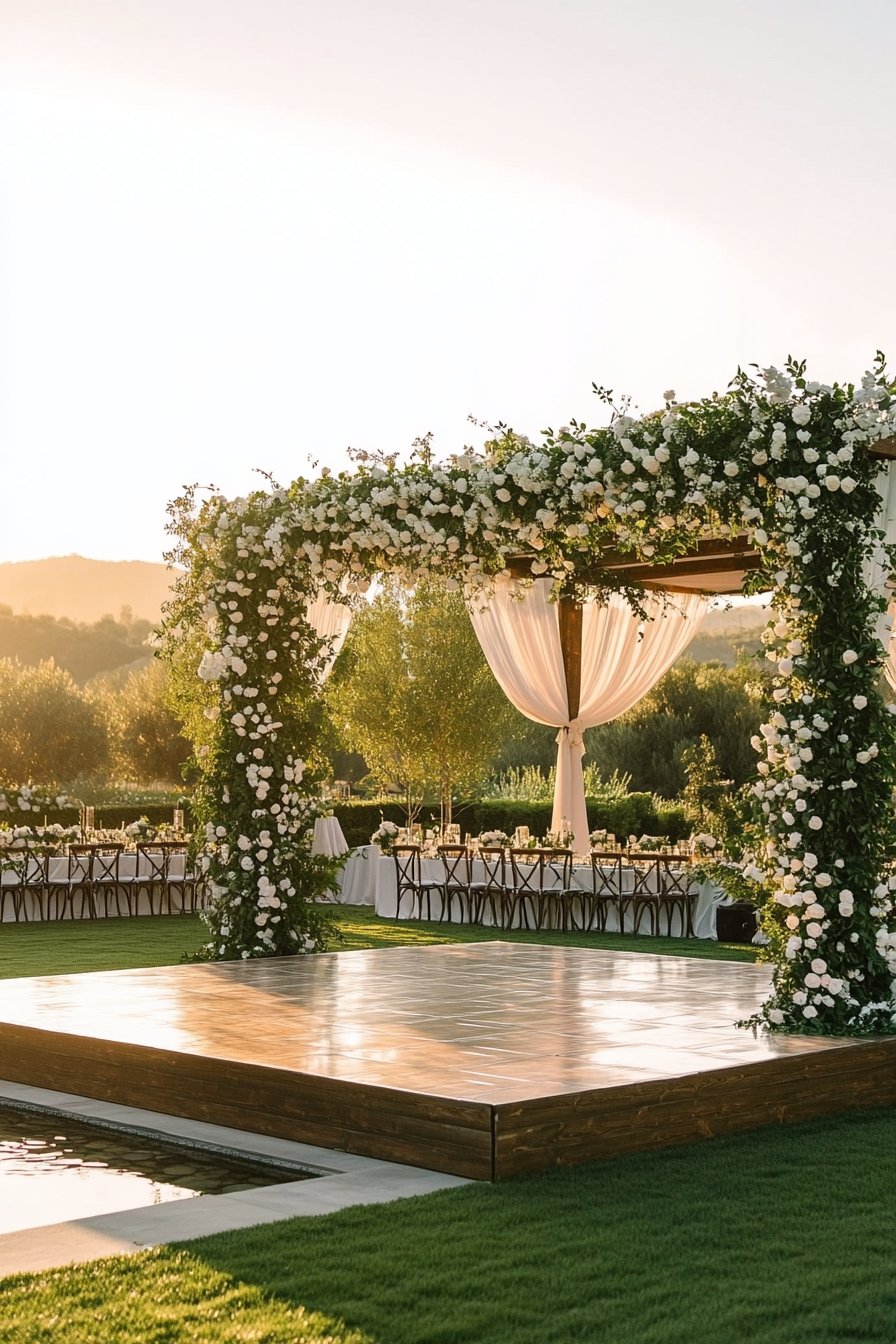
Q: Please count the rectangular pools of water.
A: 1